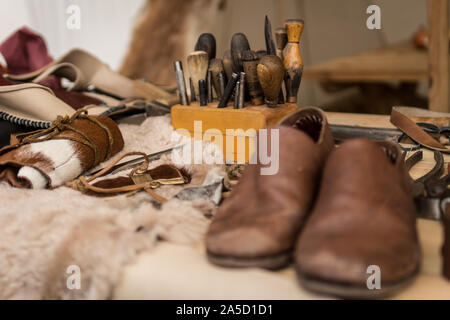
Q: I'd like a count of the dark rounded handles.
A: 2